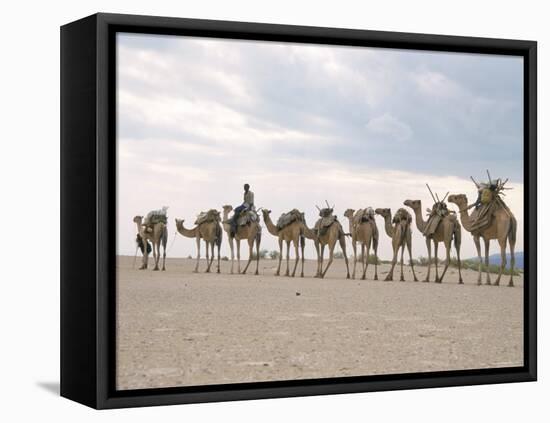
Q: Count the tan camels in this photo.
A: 9